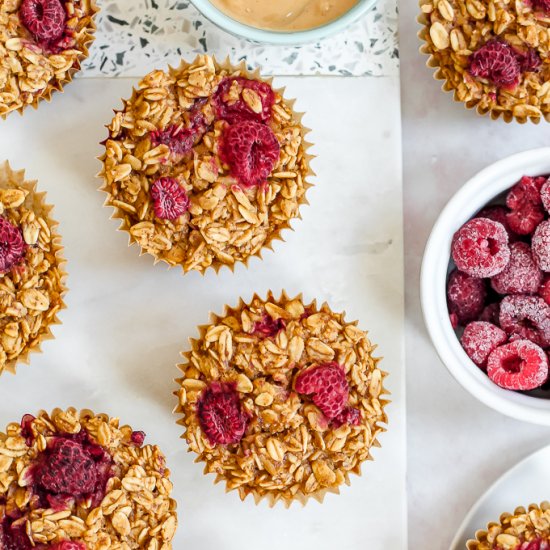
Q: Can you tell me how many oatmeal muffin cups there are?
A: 7